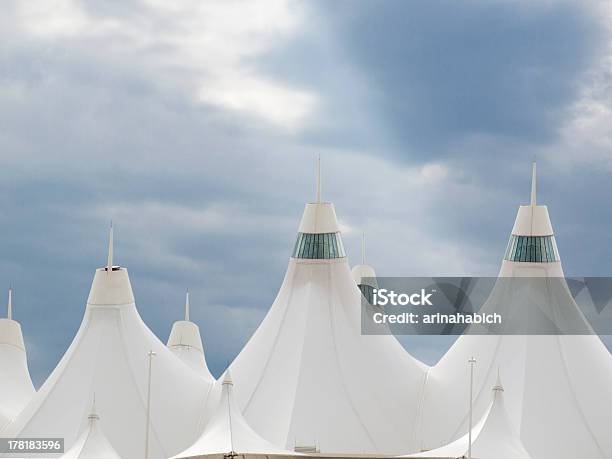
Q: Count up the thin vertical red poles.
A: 0